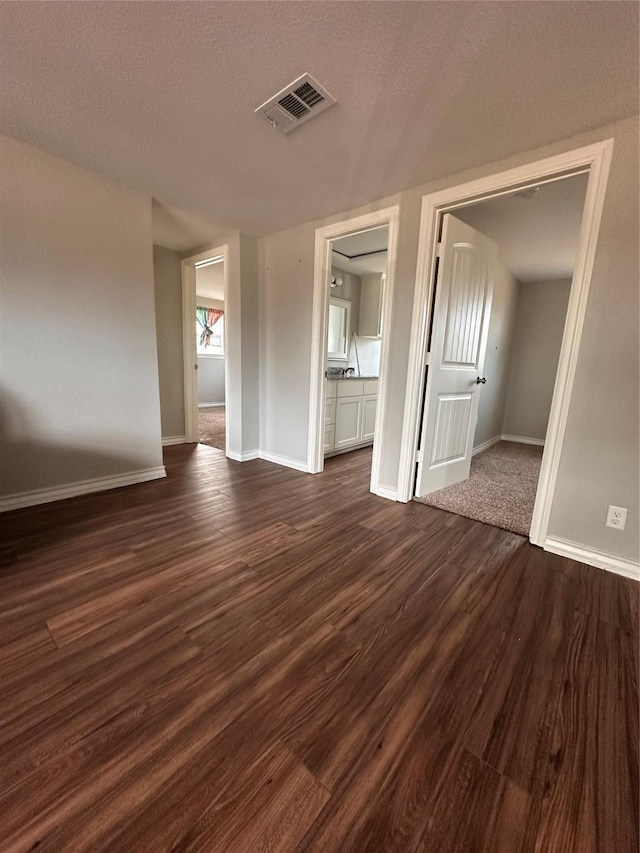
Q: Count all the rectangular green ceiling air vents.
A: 0